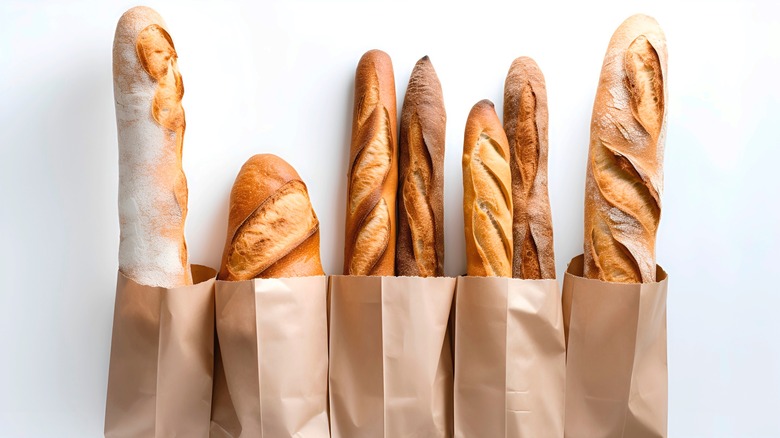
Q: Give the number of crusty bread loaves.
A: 7